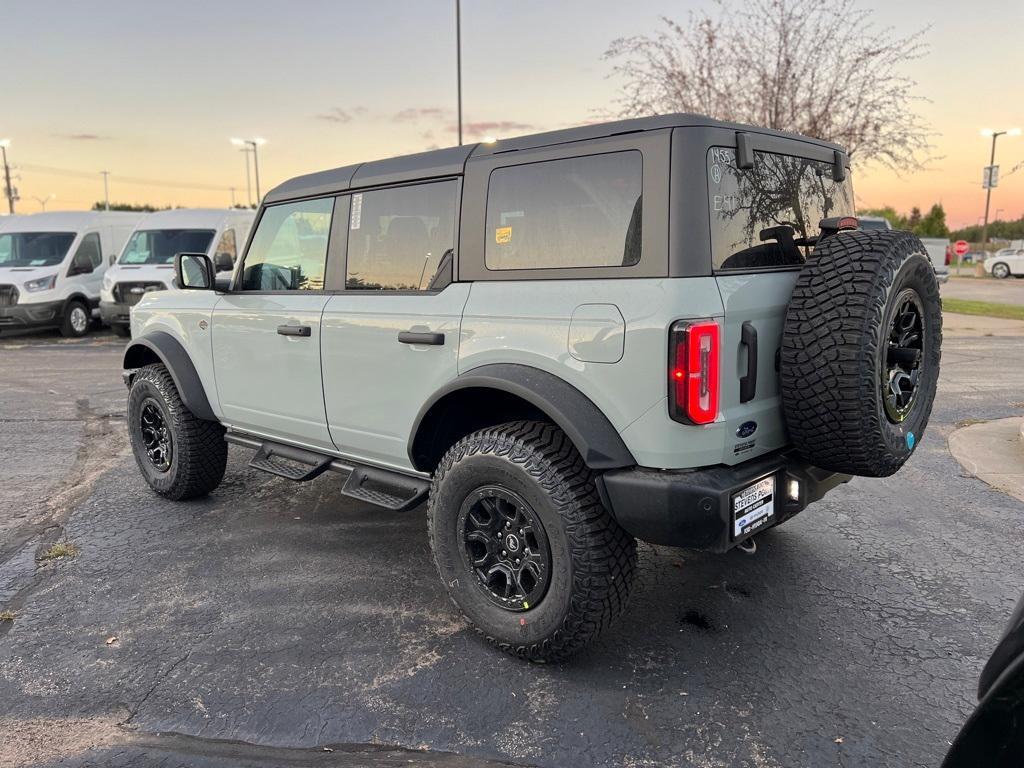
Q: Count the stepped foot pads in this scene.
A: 2